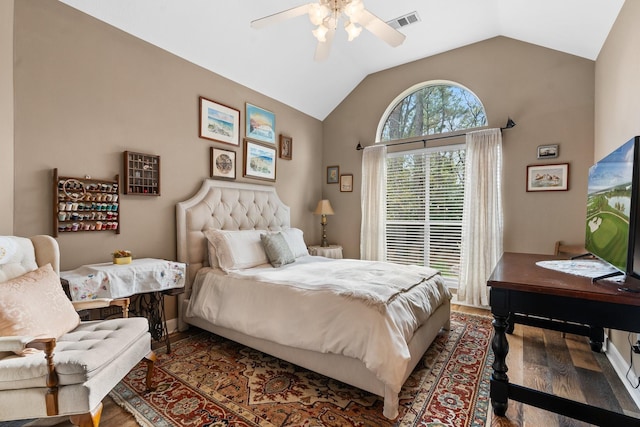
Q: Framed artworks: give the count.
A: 9